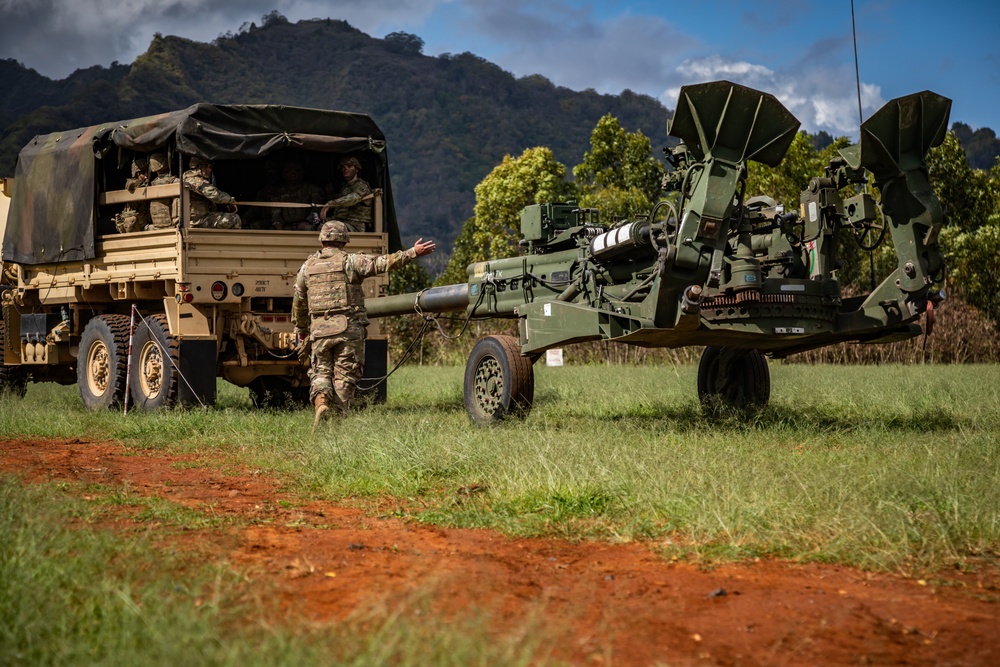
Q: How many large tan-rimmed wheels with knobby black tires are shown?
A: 2